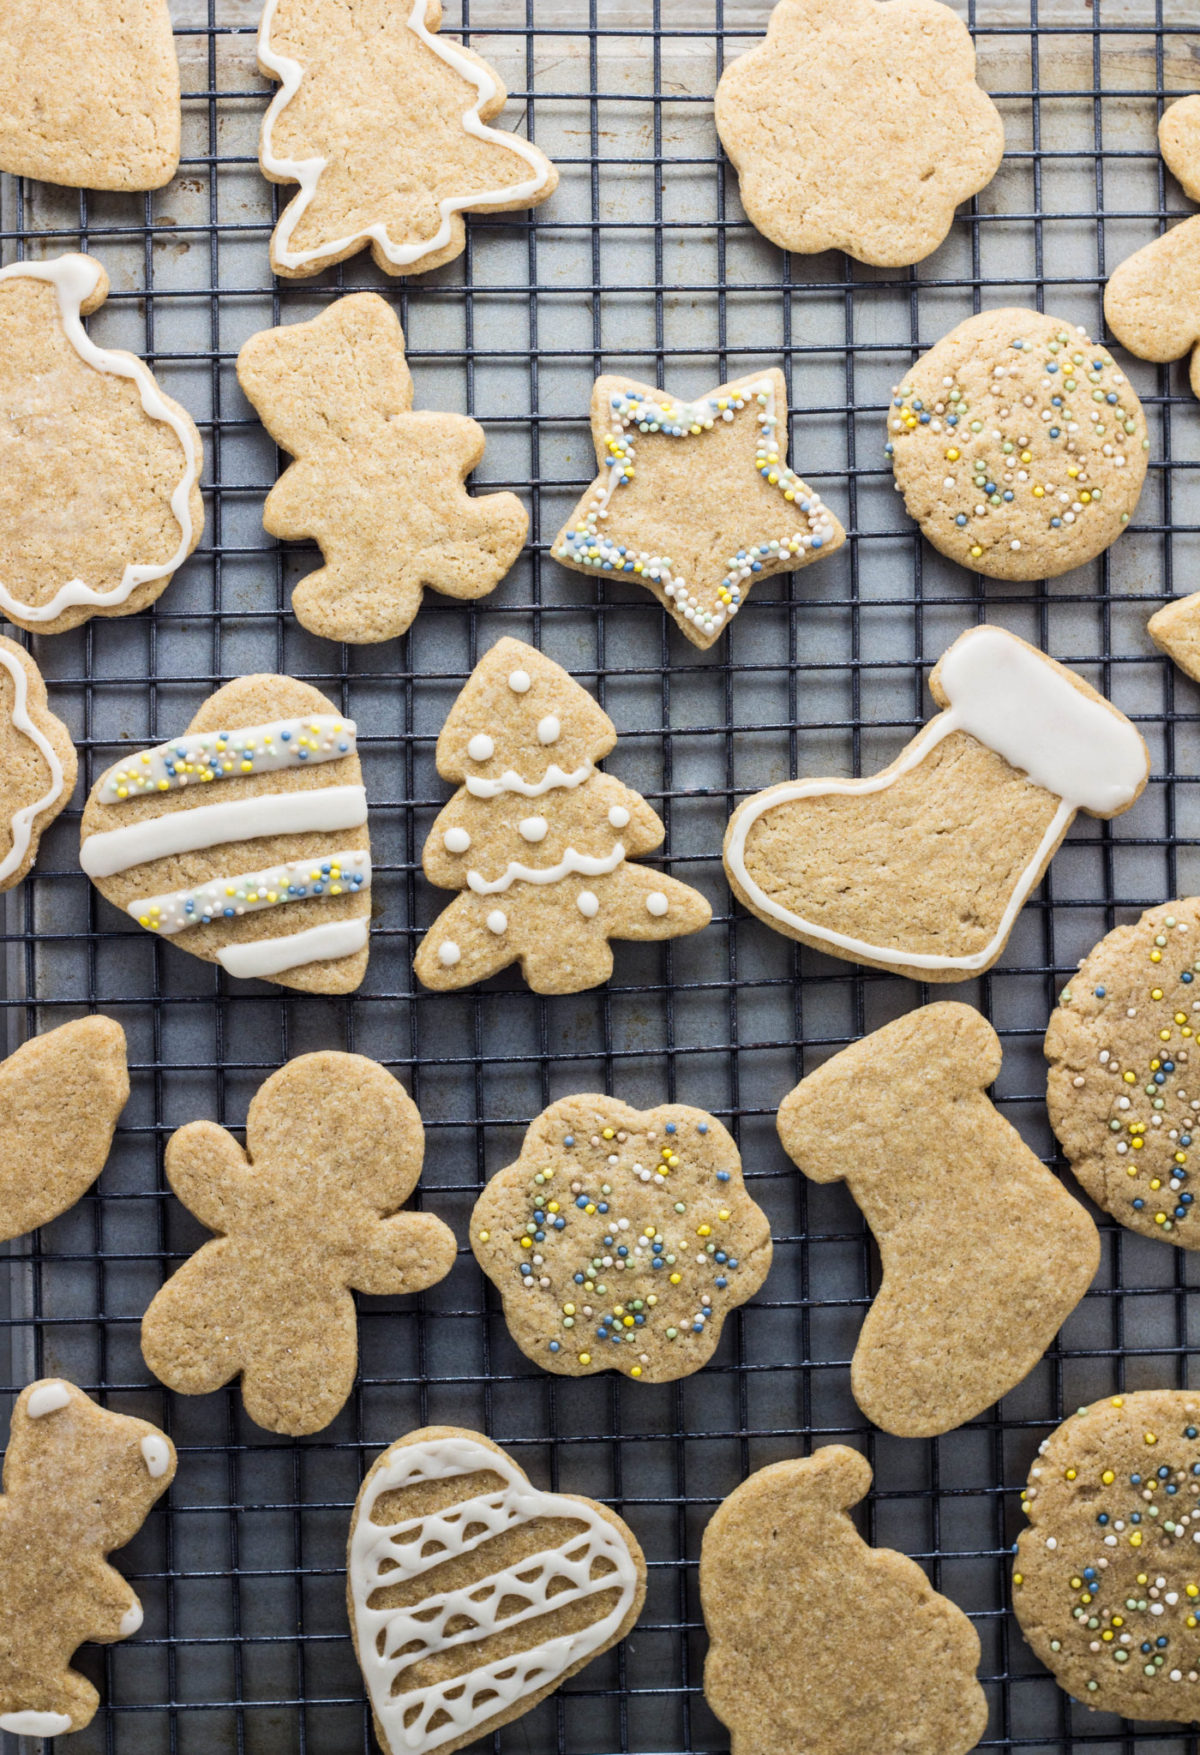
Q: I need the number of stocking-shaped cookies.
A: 2